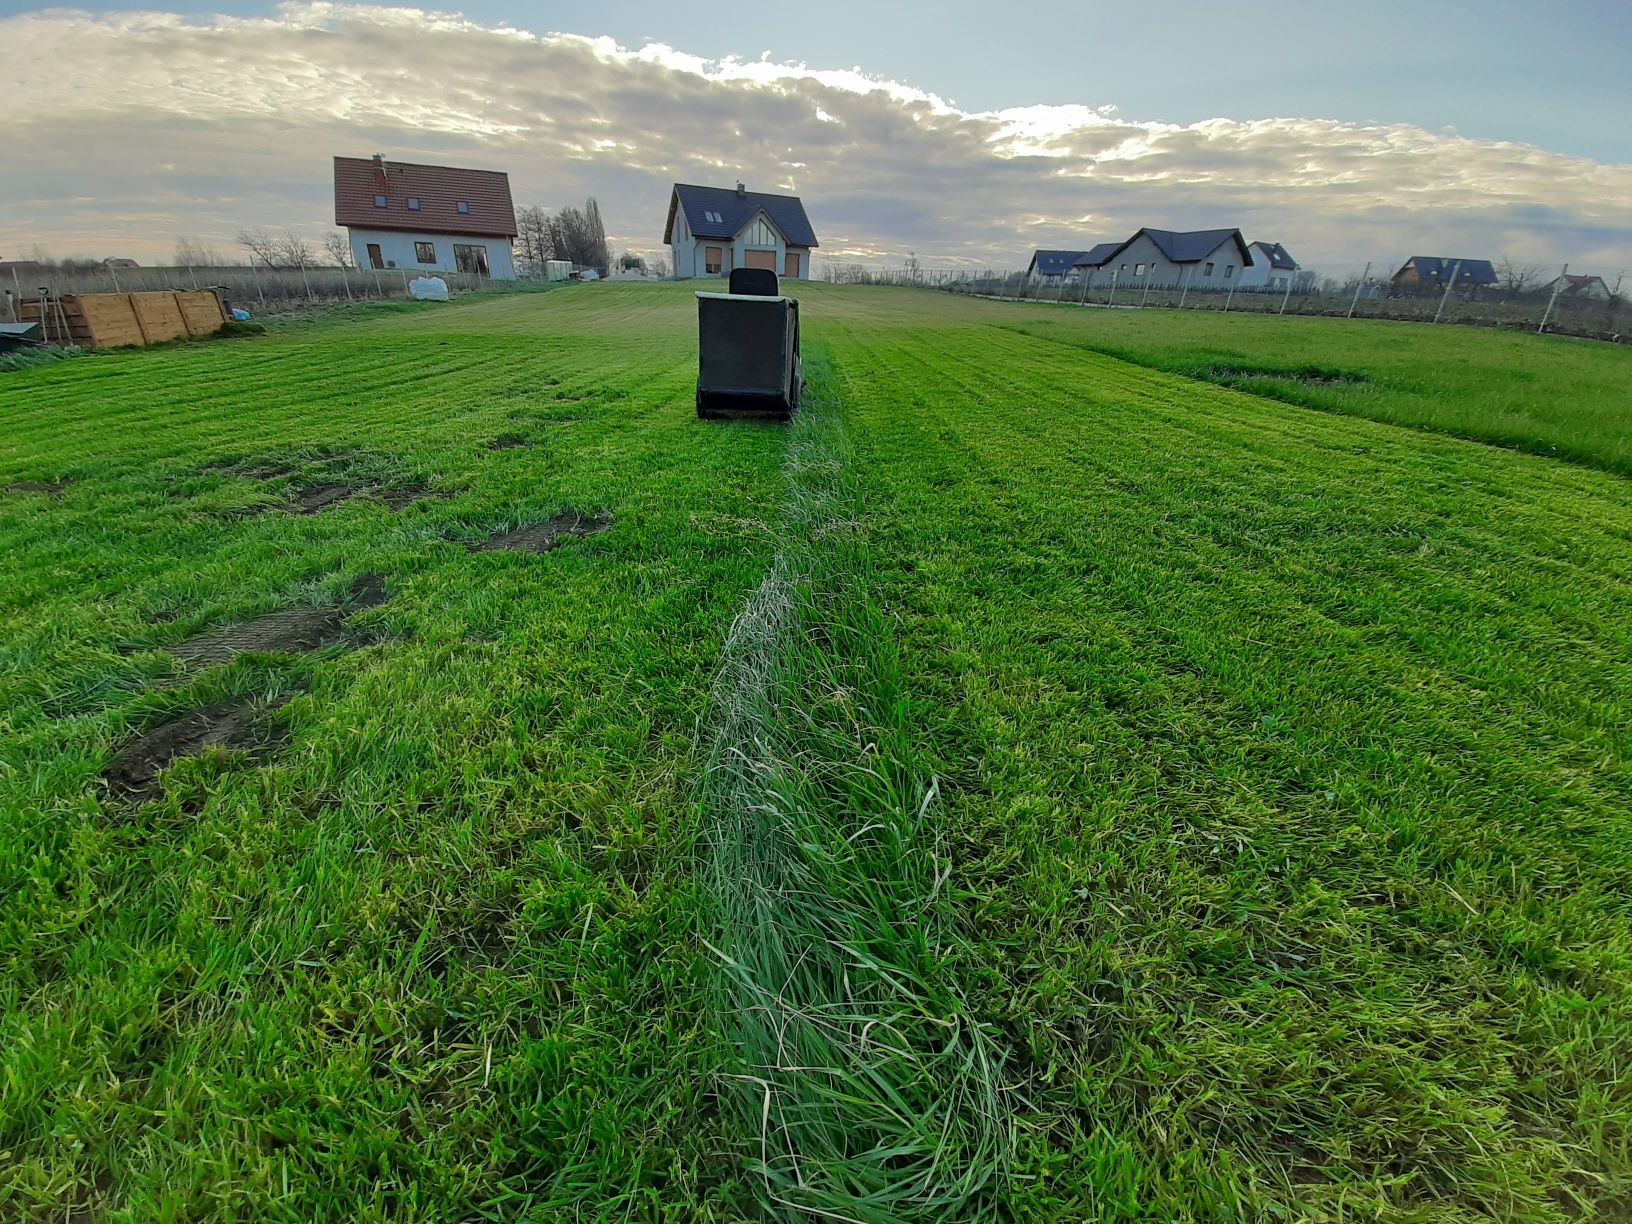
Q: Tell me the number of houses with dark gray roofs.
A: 5